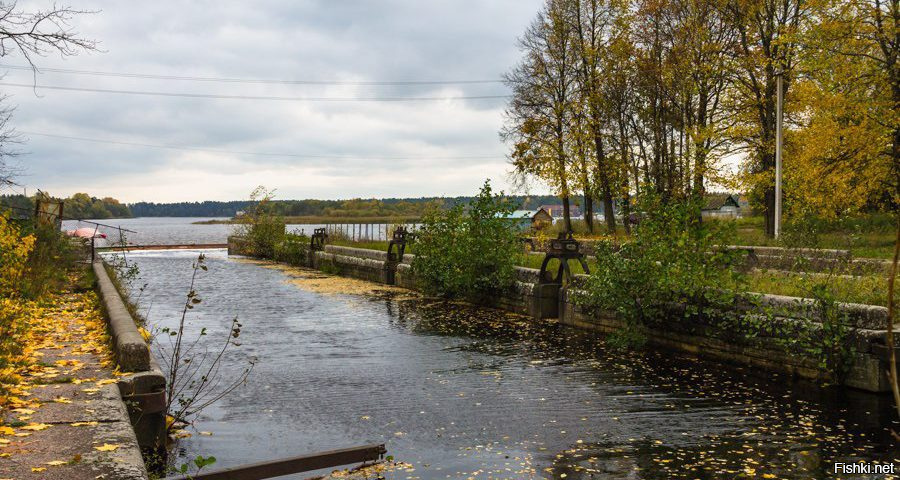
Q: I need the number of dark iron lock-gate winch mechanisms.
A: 3